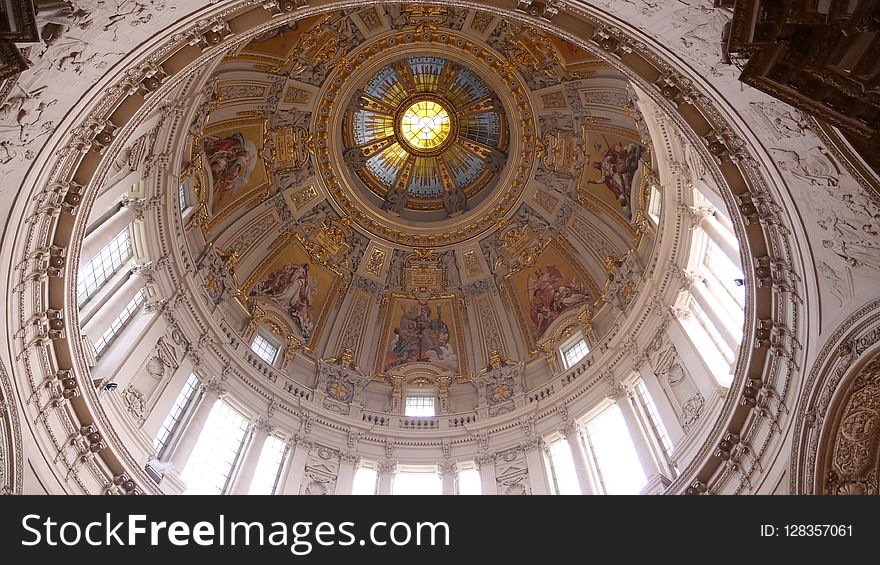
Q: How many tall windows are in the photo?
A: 13